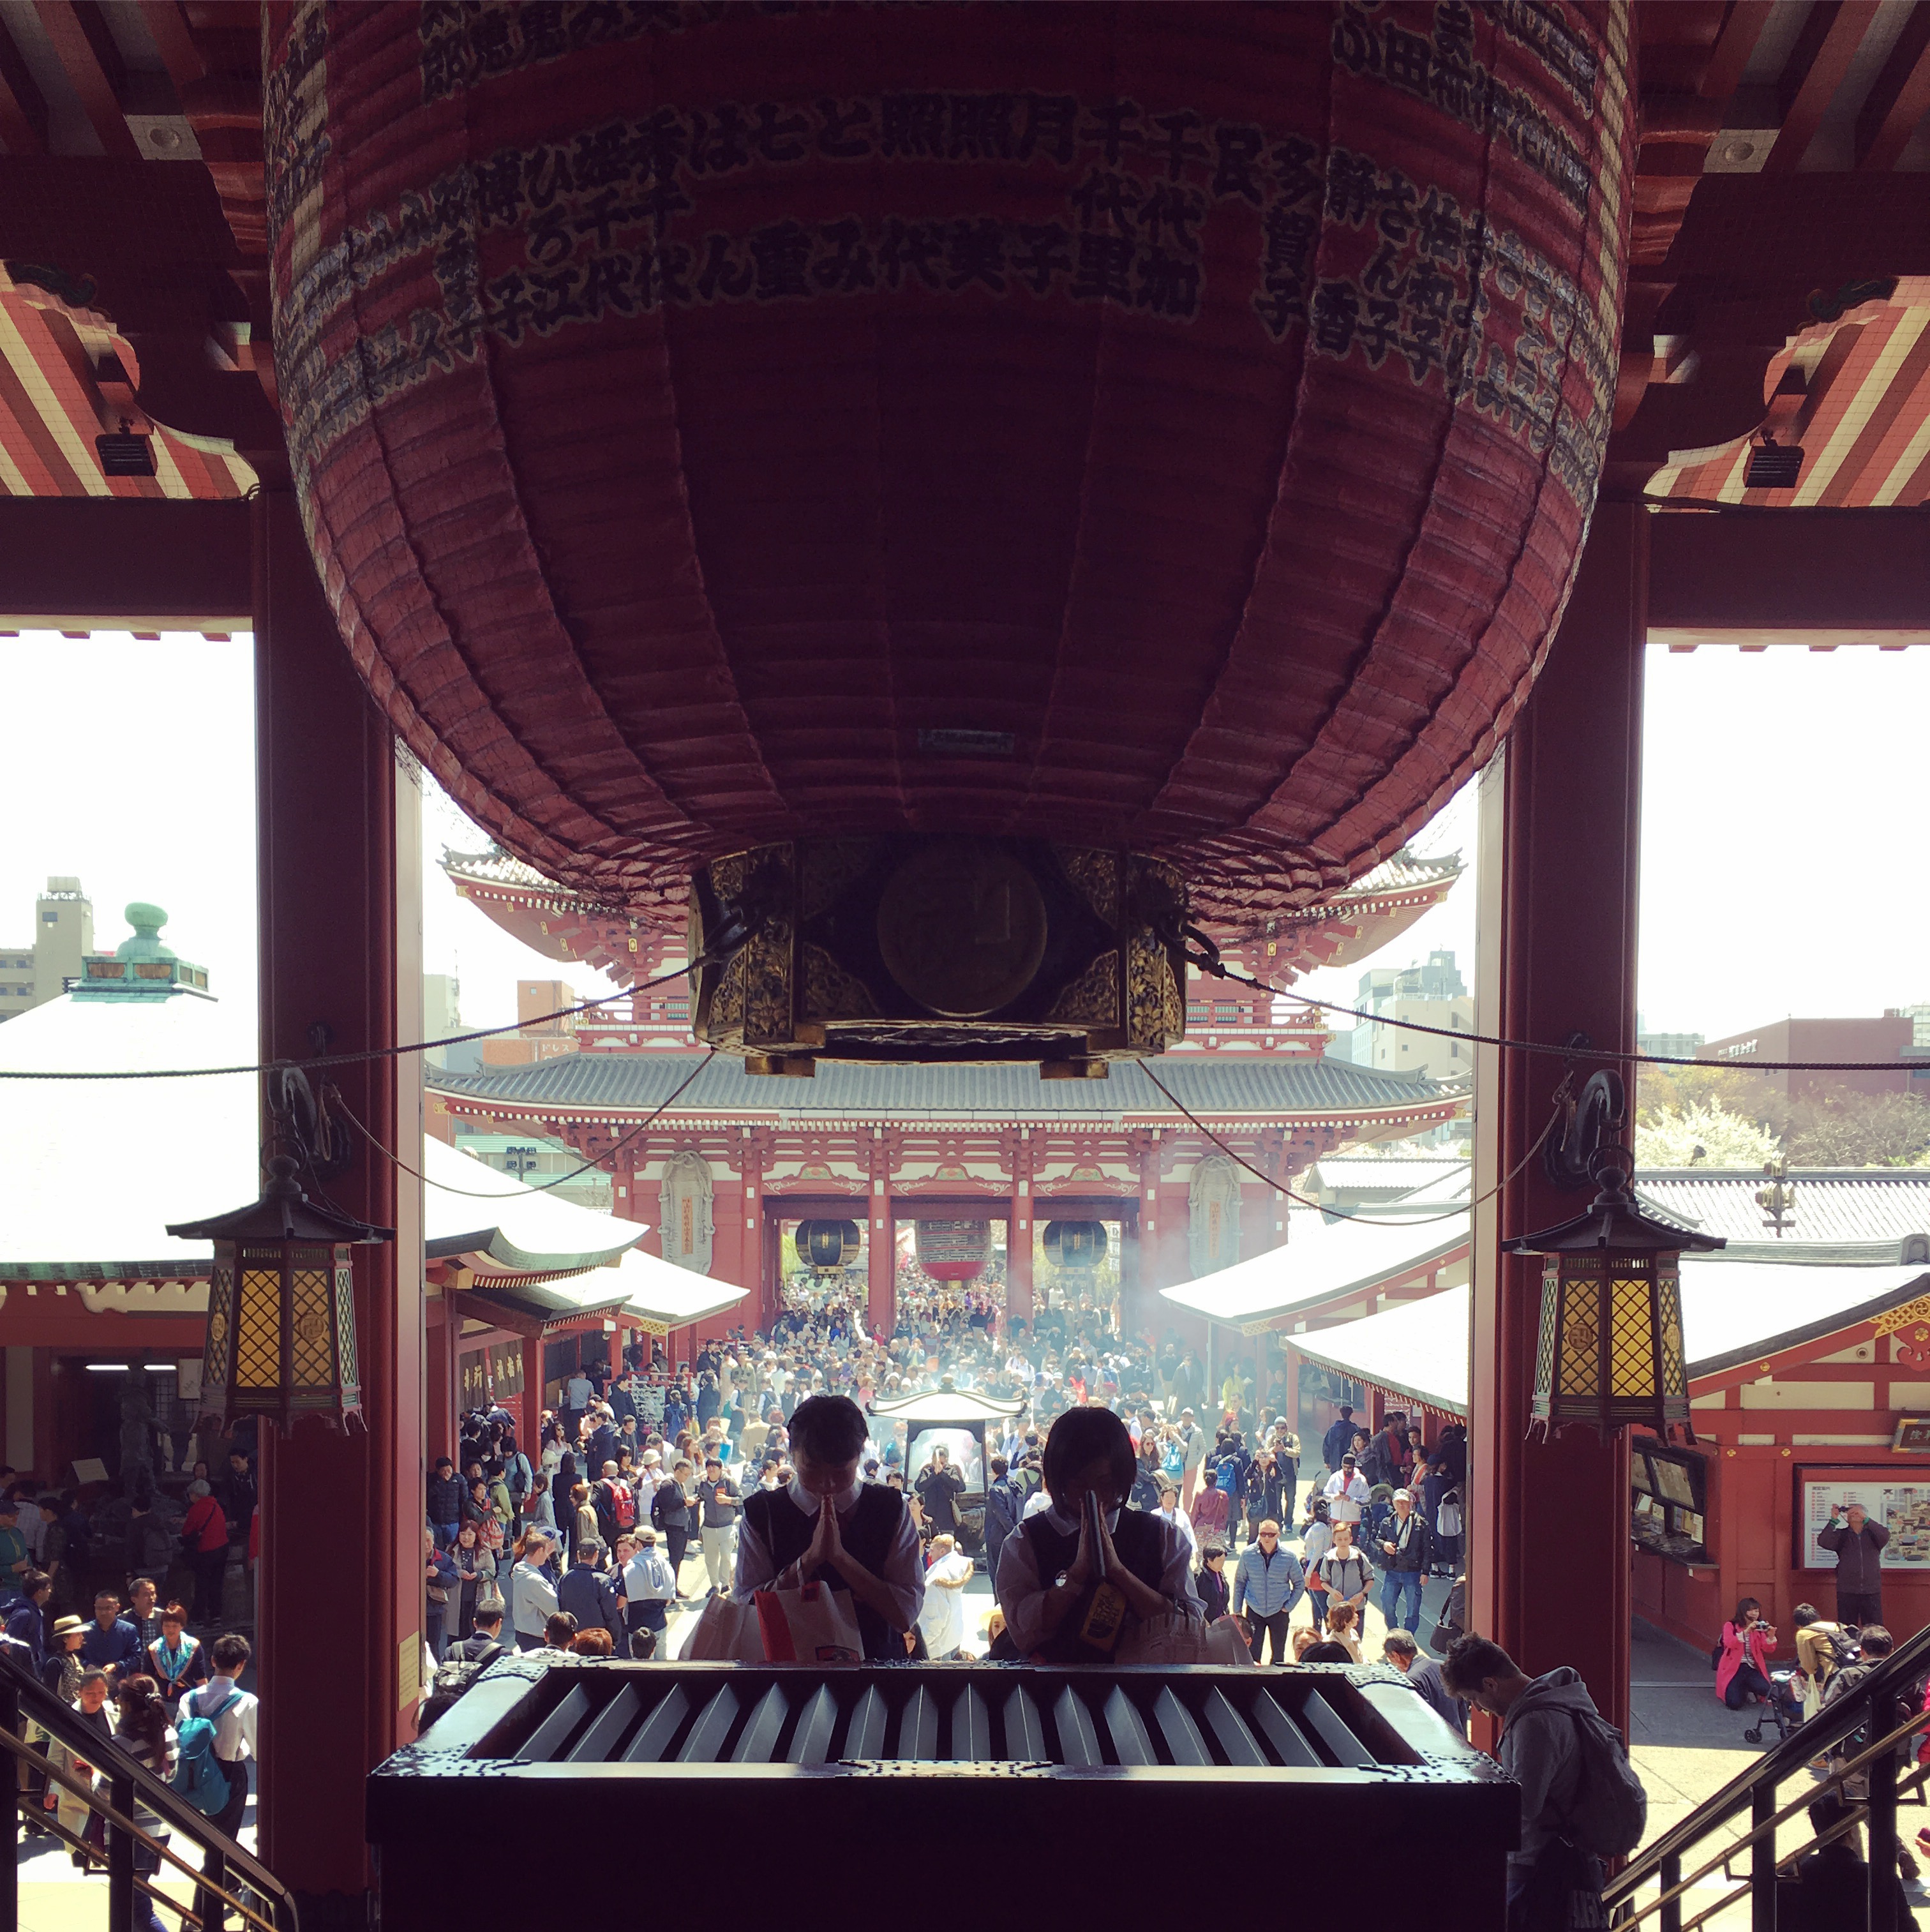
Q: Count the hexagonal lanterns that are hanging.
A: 2